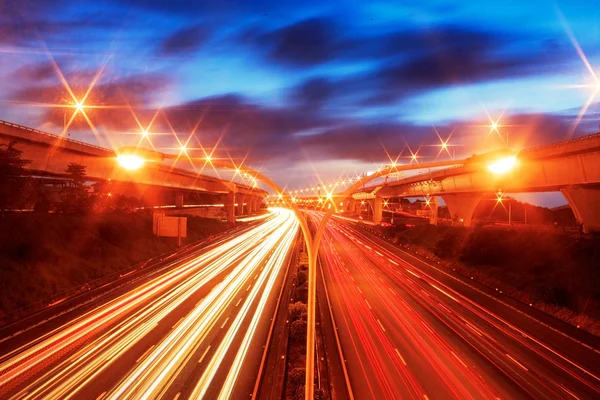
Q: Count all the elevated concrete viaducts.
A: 2